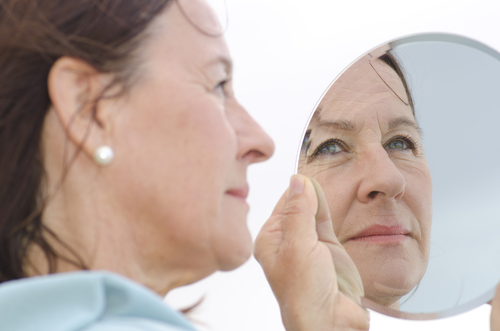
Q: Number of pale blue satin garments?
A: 1